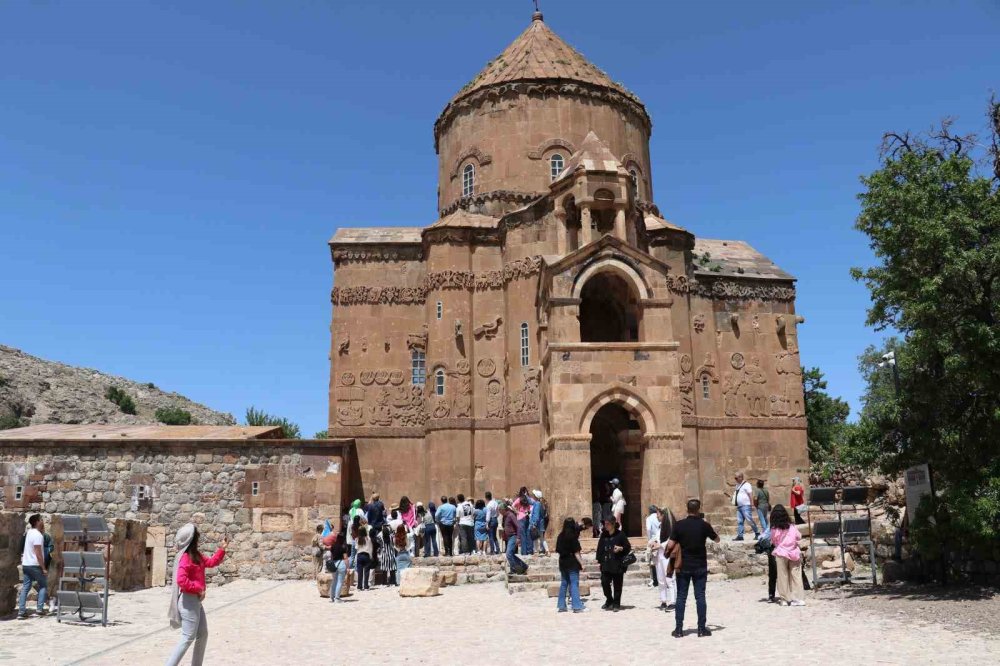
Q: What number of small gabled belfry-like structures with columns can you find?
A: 1